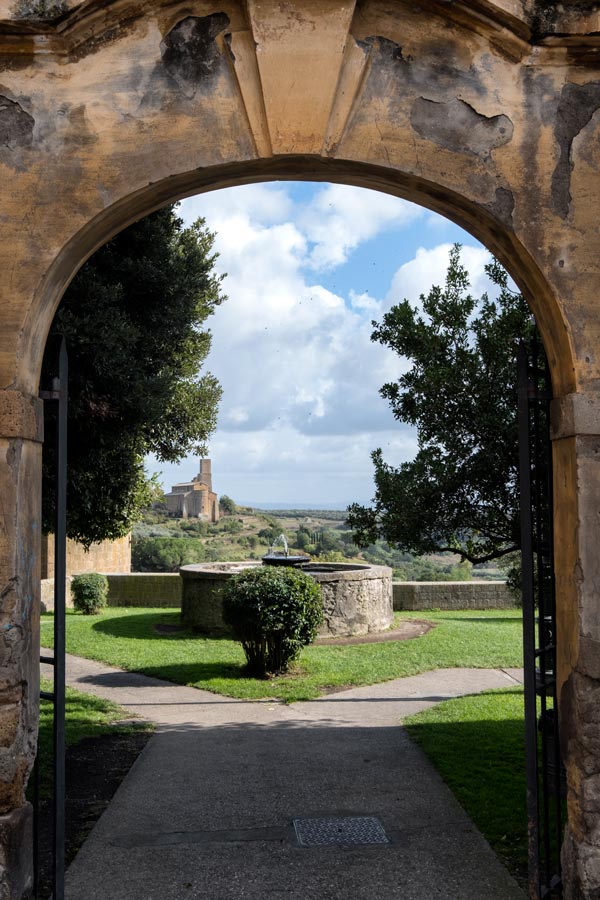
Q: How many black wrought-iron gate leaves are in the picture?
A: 2